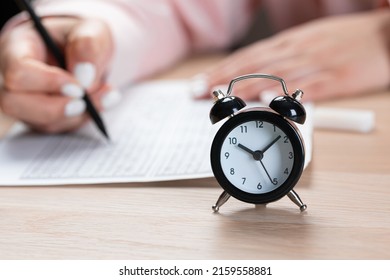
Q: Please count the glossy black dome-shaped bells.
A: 2